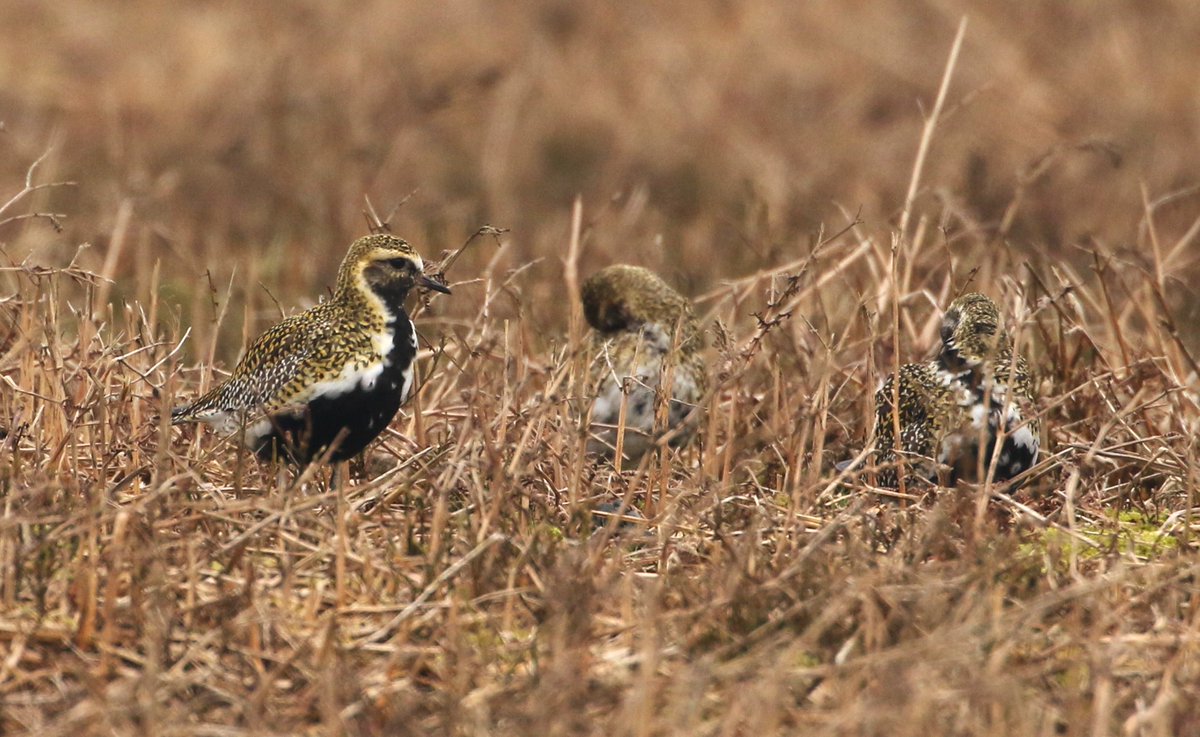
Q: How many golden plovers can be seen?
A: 3